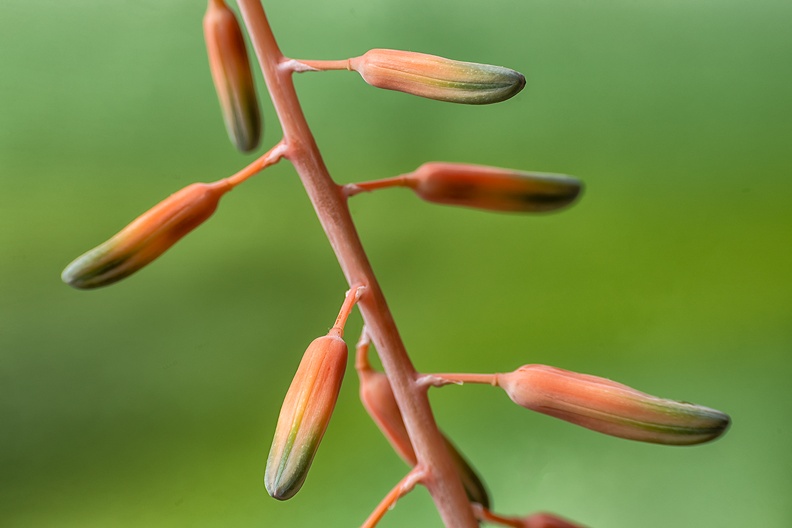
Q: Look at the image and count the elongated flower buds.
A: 8